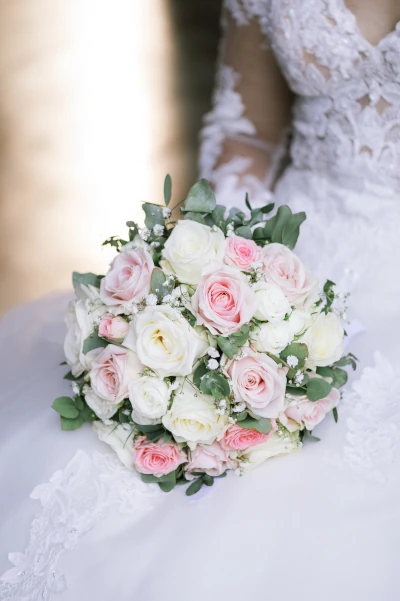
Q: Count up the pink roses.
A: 11